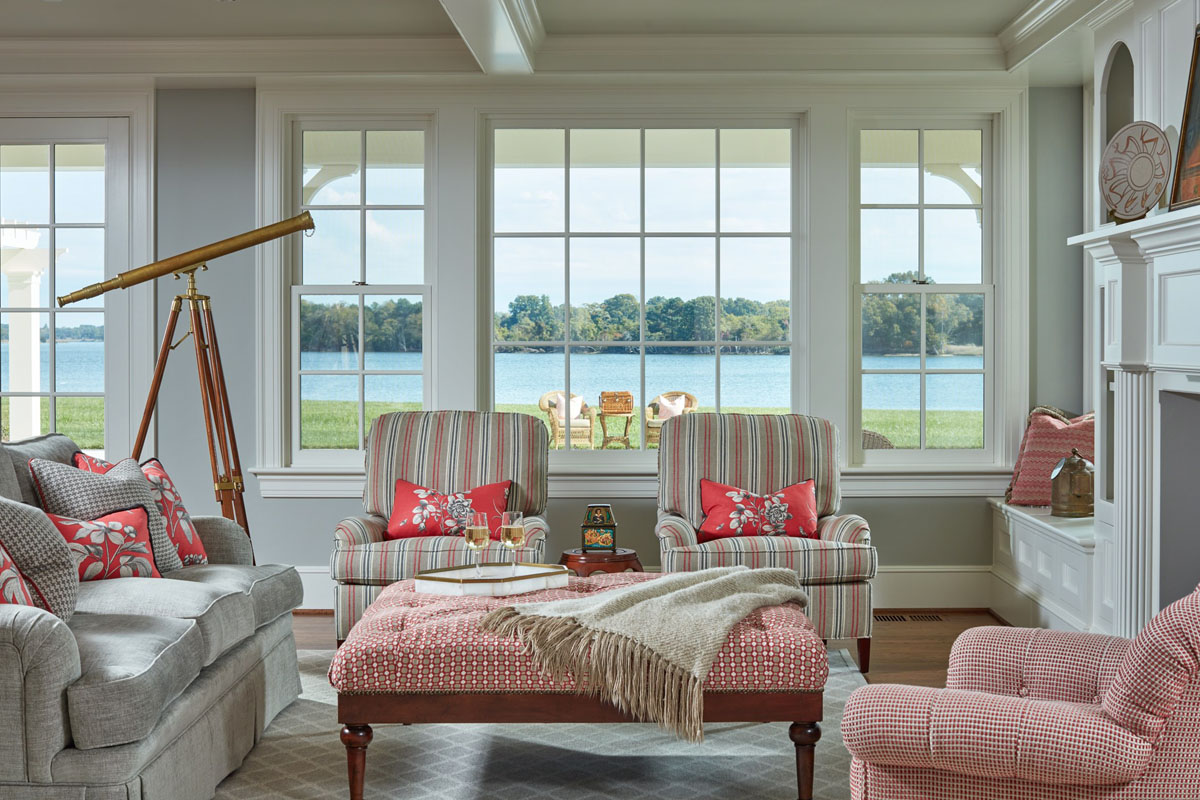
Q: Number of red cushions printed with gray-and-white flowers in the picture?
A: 5